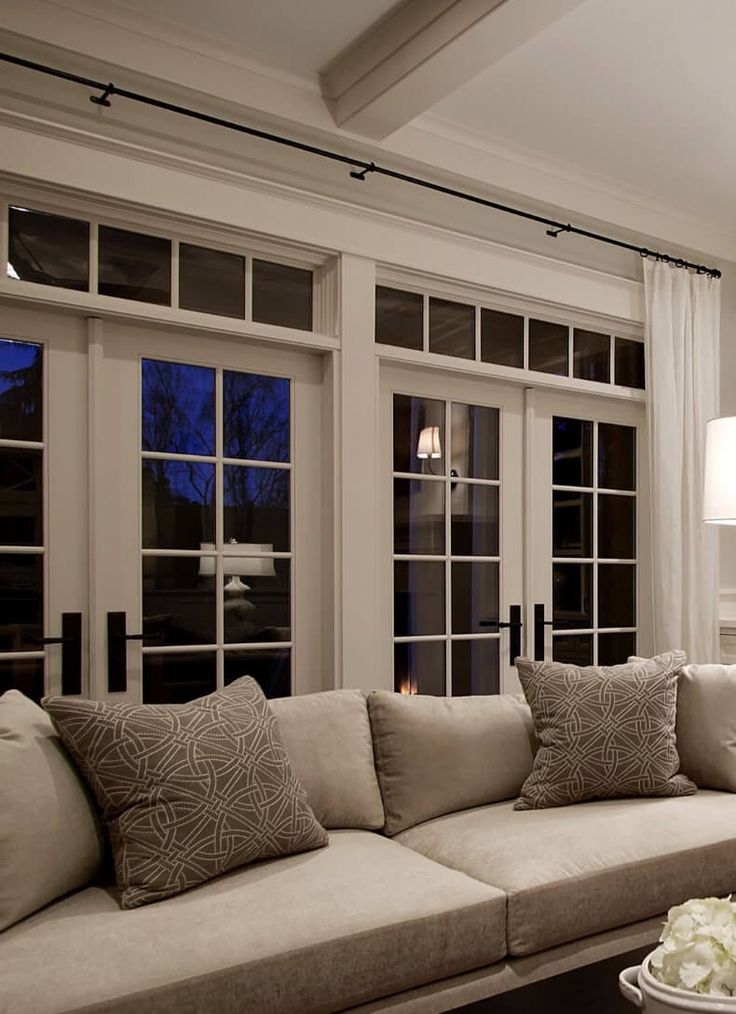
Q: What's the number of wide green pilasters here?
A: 0